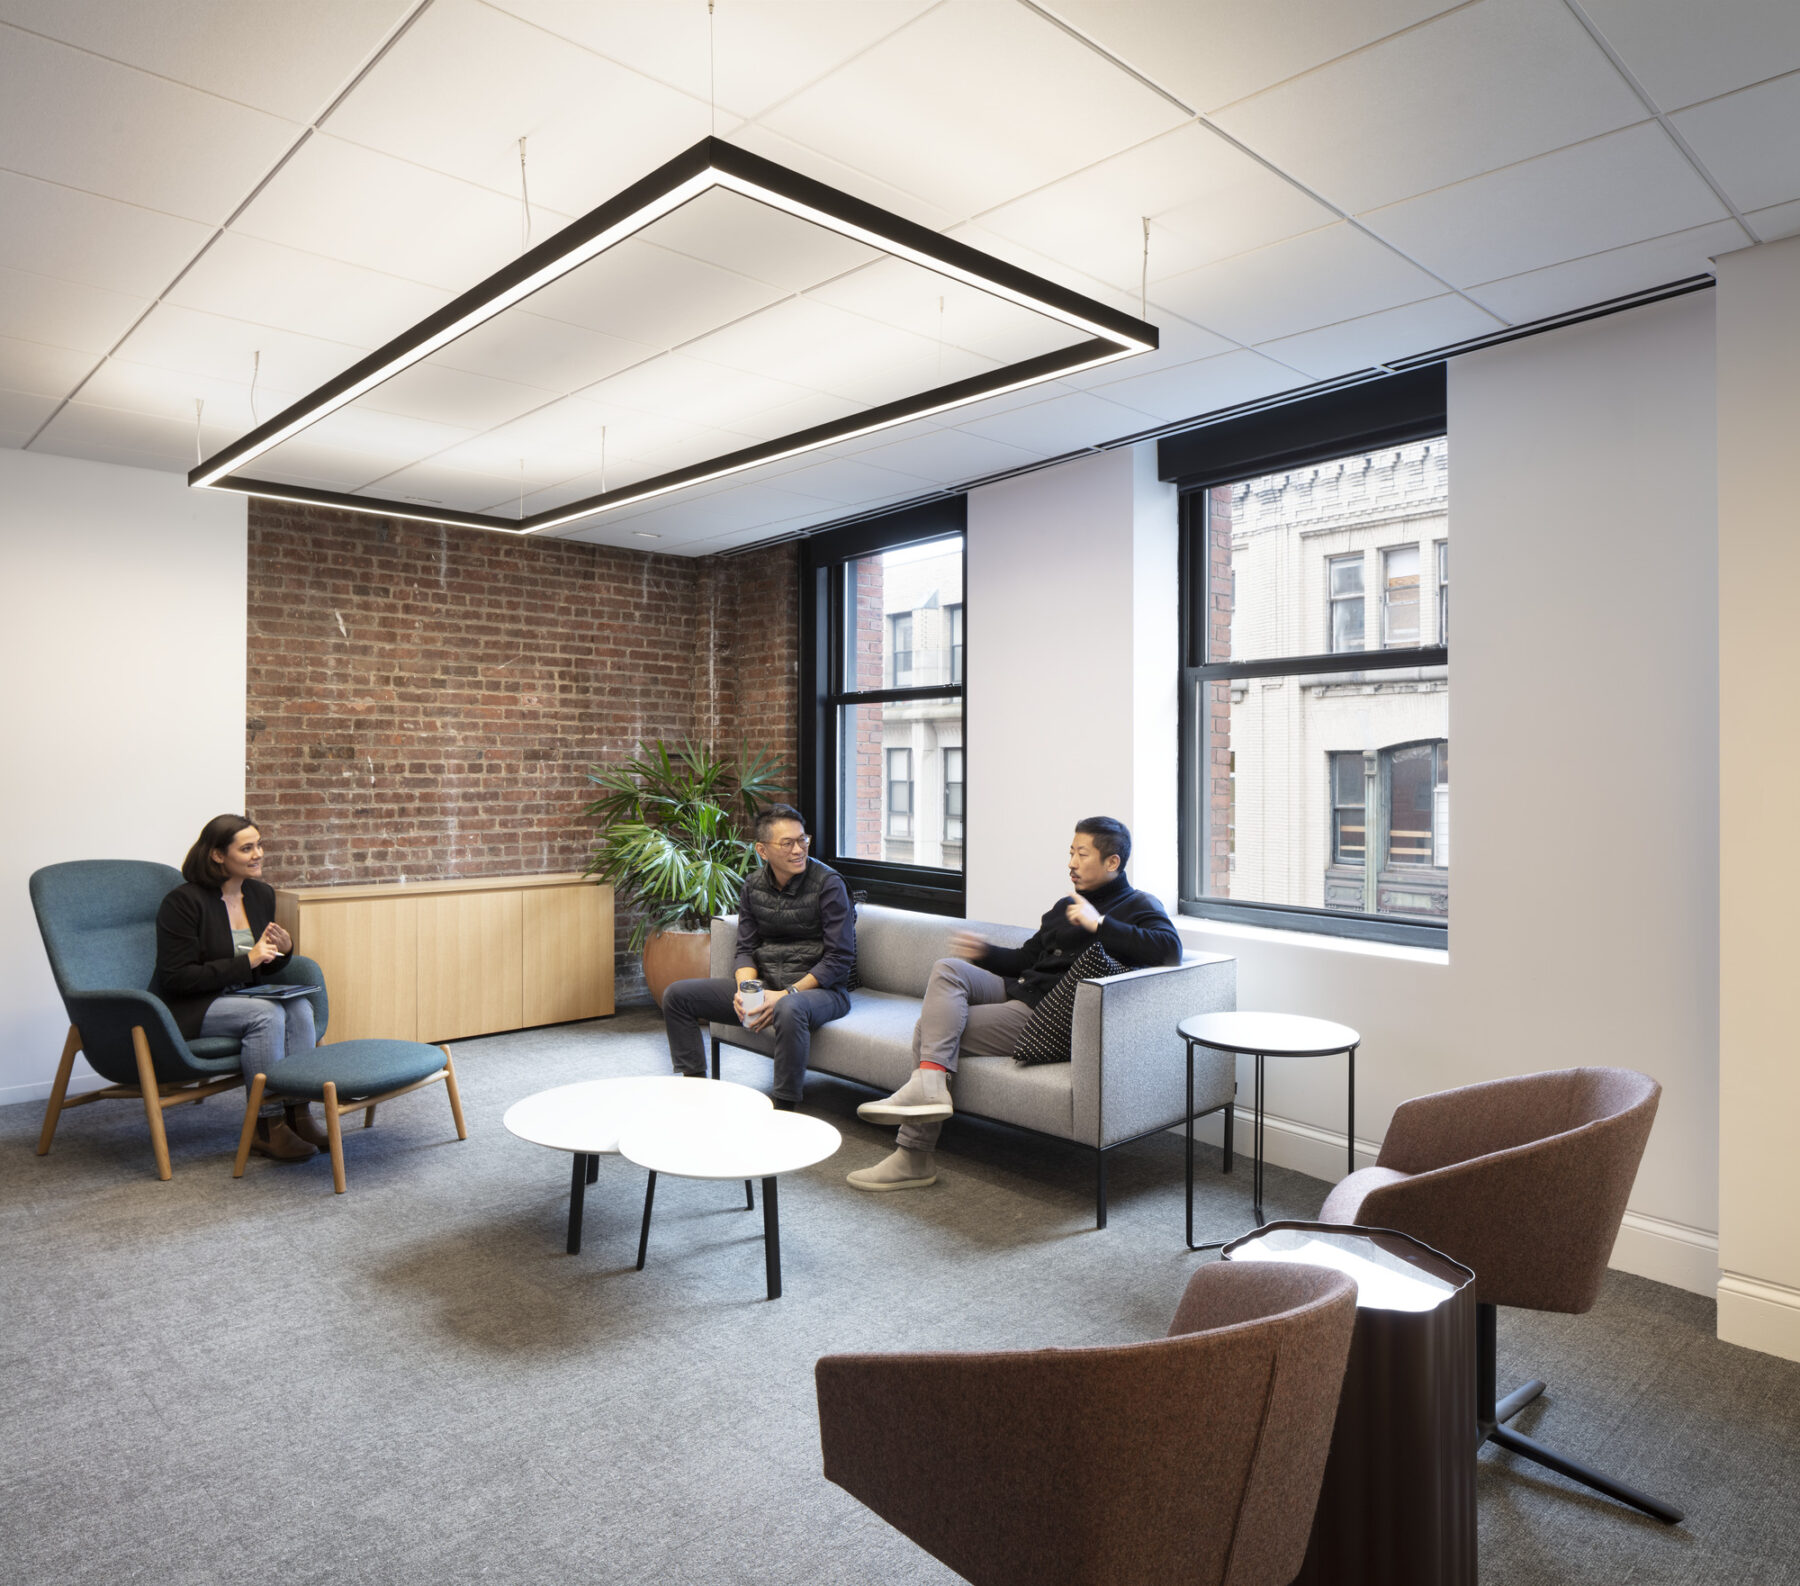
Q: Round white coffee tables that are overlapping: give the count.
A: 2